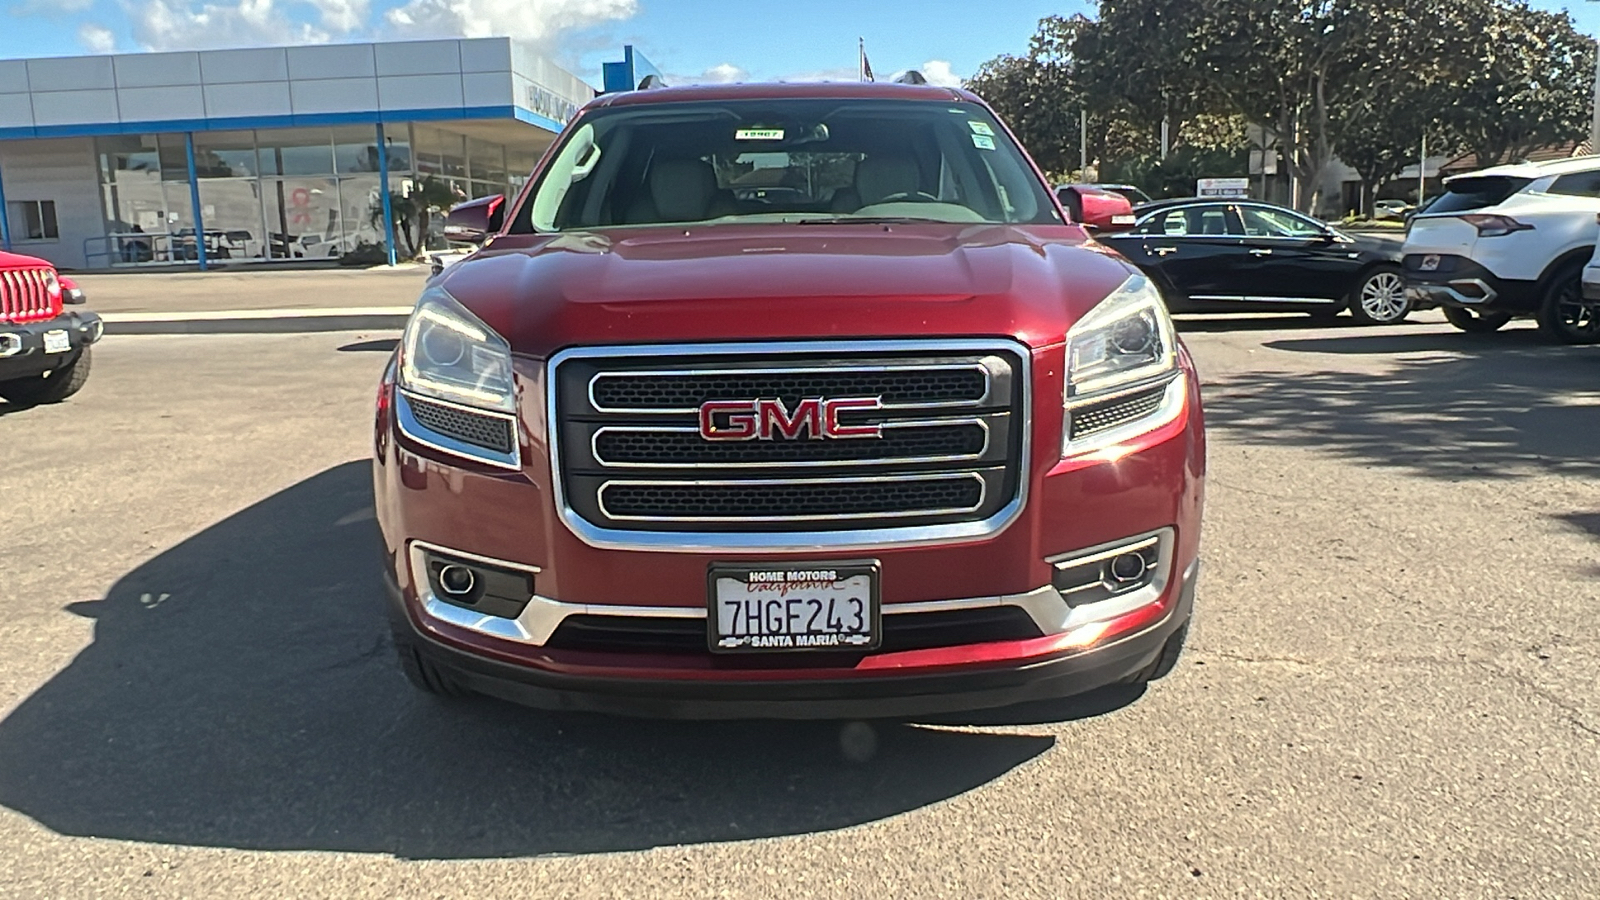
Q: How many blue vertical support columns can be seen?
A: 3